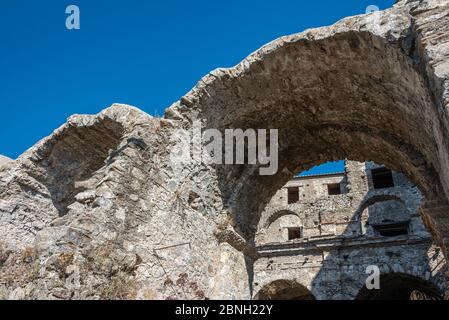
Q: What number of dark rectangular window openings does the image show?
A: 5